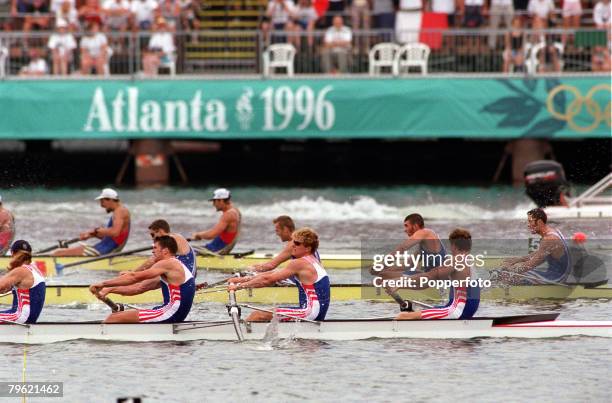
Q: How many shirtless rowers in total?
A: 0